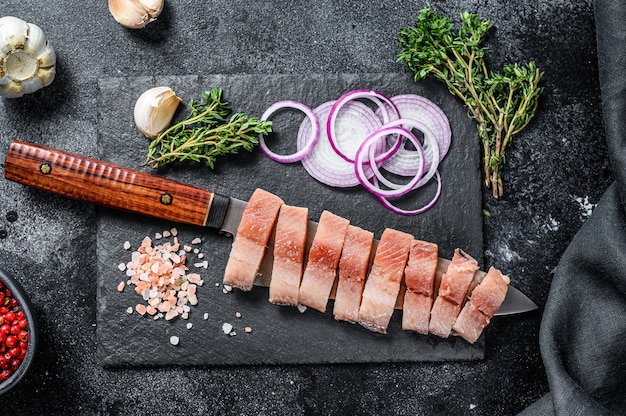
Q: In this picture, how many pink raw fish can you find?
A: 8